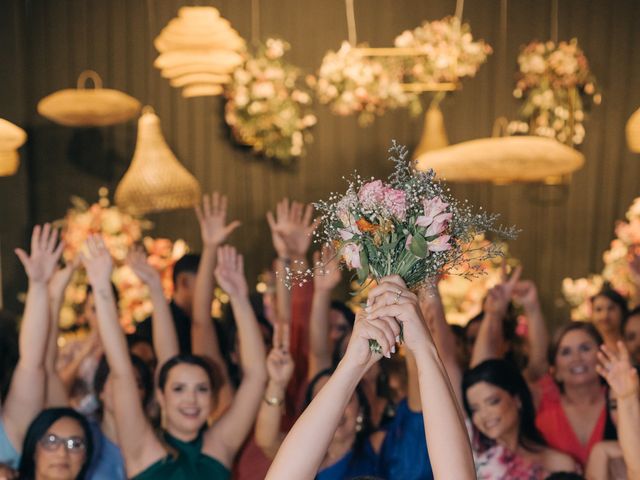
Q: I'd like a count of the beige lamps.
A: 7